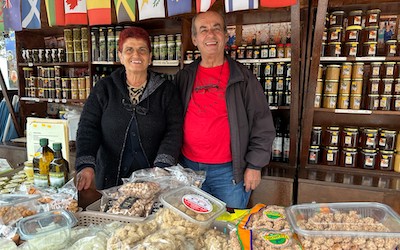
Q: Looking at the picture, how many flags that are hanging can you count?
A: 11